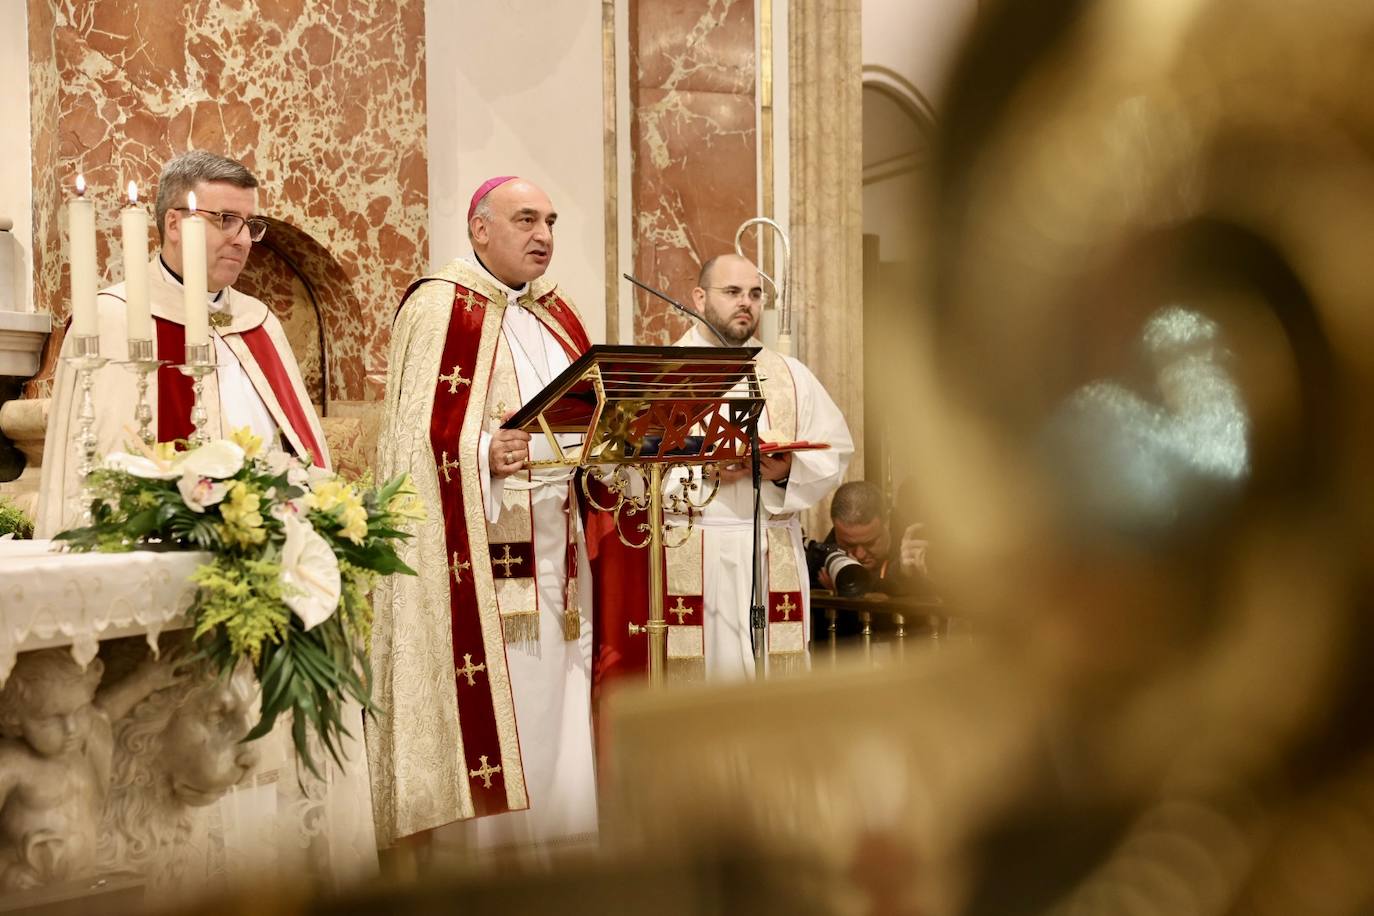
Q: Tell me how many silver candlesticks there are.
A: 3